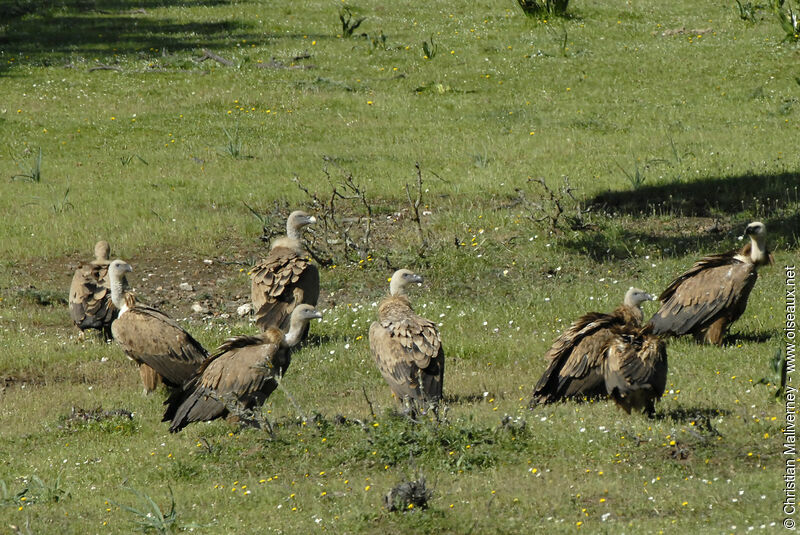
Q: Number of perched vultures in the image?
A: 8